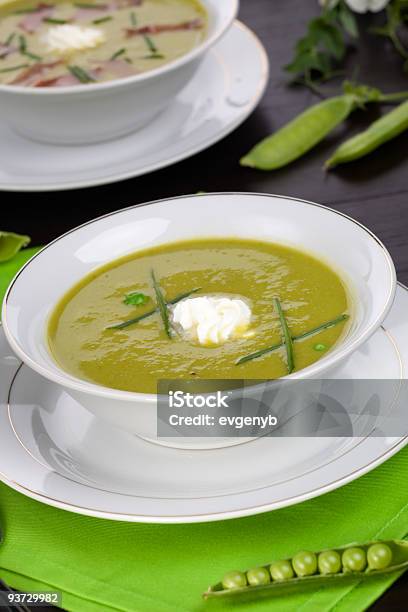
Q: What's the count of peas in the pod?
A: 7